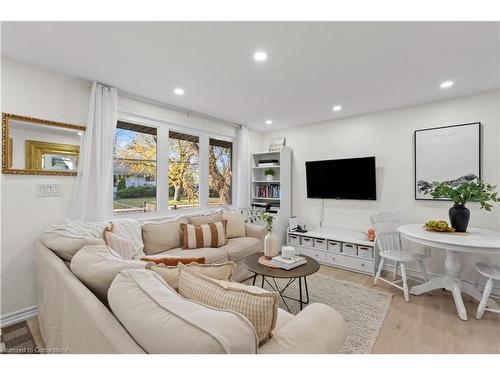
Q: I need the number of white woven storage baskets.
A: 6